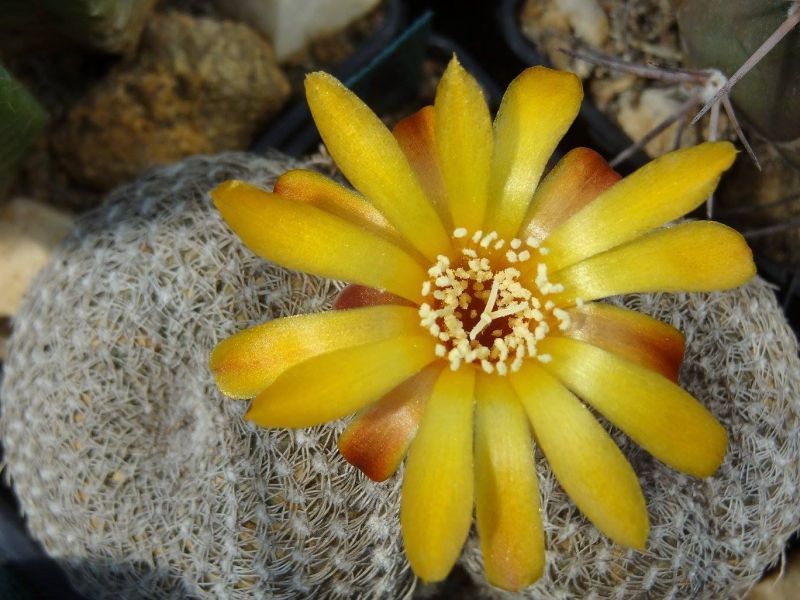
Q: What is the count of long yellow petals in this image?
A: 12